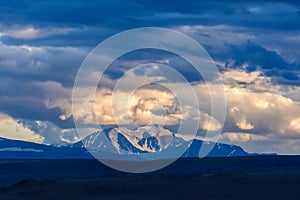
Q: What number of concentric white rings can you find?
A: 2